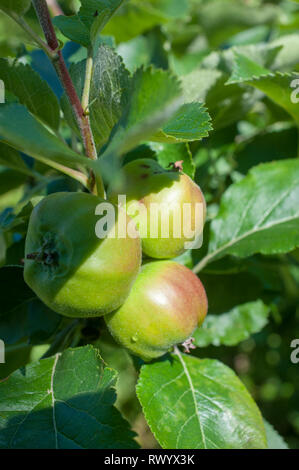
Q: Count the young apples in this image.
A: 3